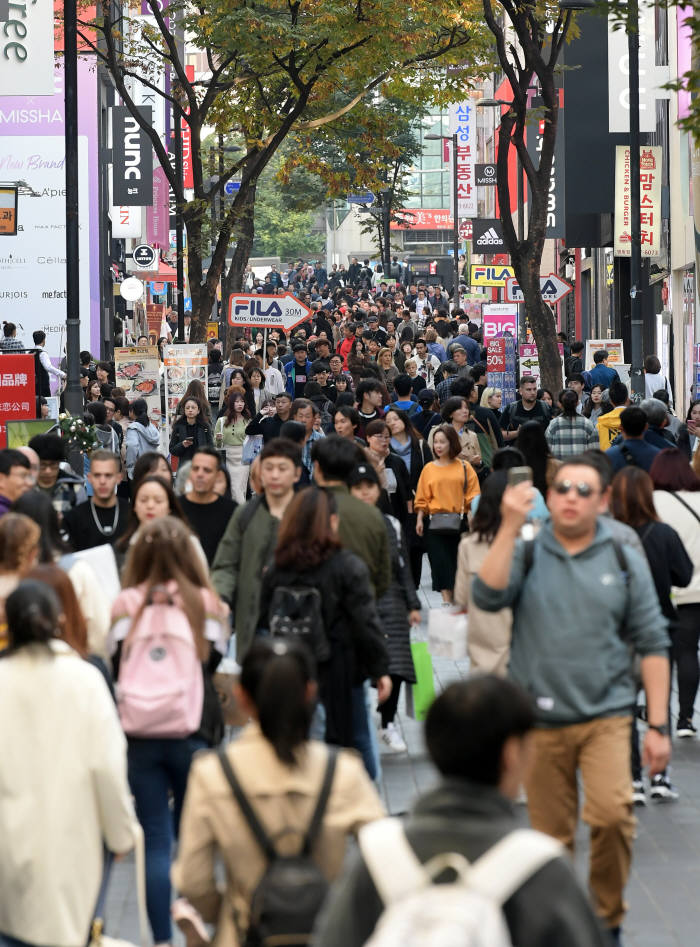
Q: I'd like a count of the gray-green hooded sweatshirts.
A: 1